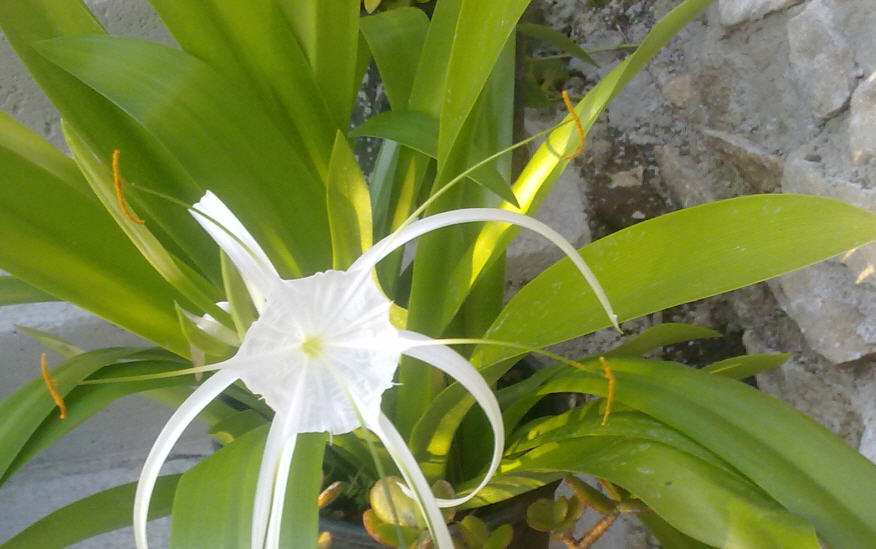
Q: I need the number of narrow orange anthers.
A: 4